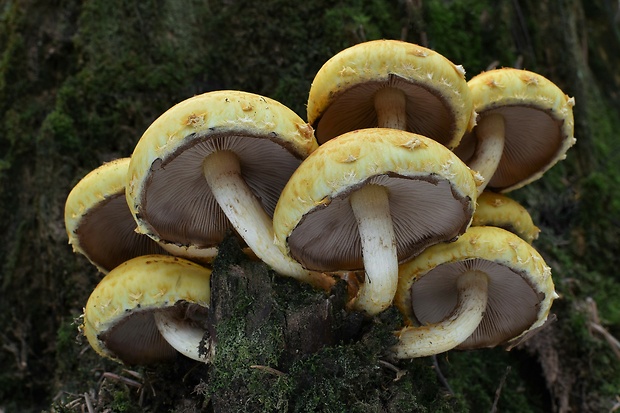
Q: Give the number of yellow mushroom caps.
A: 8